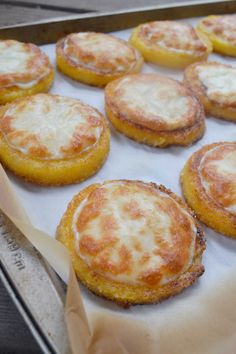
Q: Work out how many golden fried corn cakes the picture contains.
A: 9